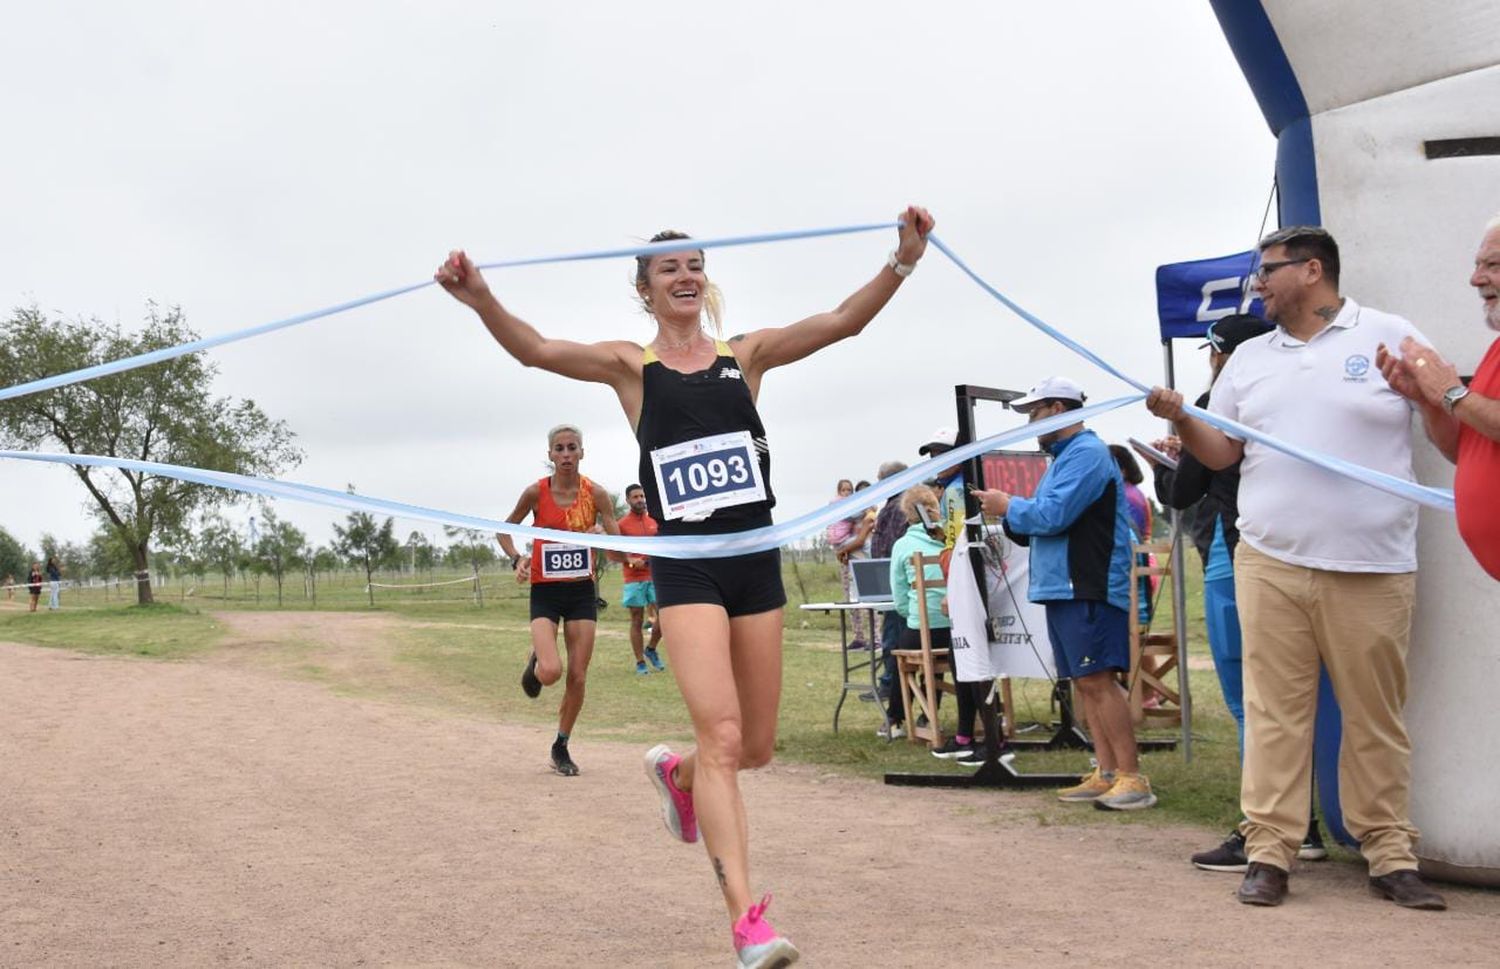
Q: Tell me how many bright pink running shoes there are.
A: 2